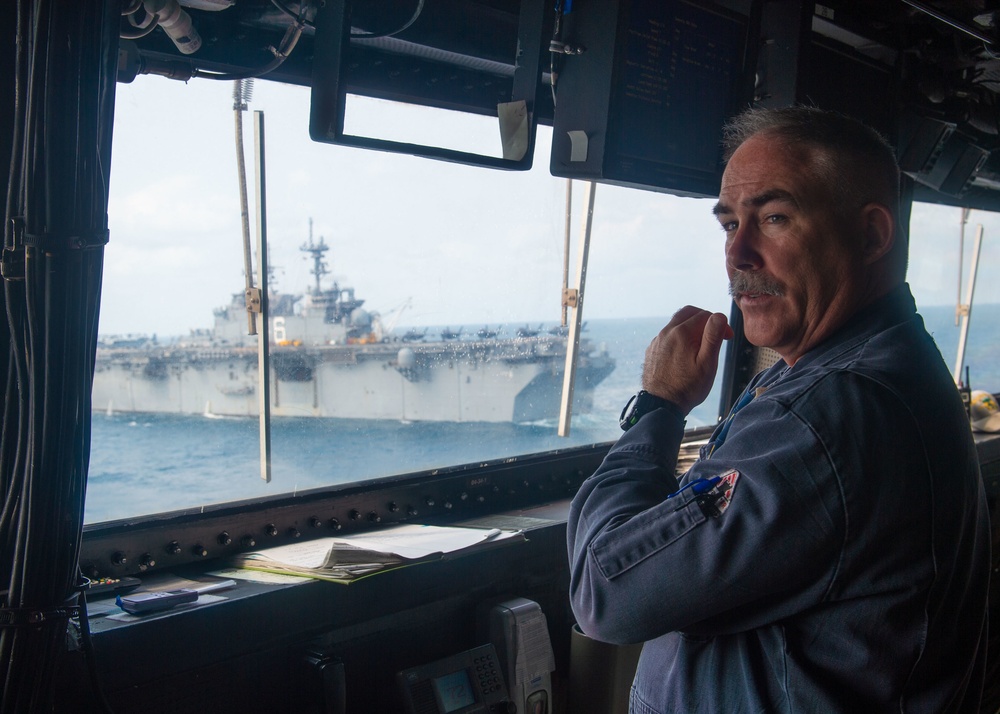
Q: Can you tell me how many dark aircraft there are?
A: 5